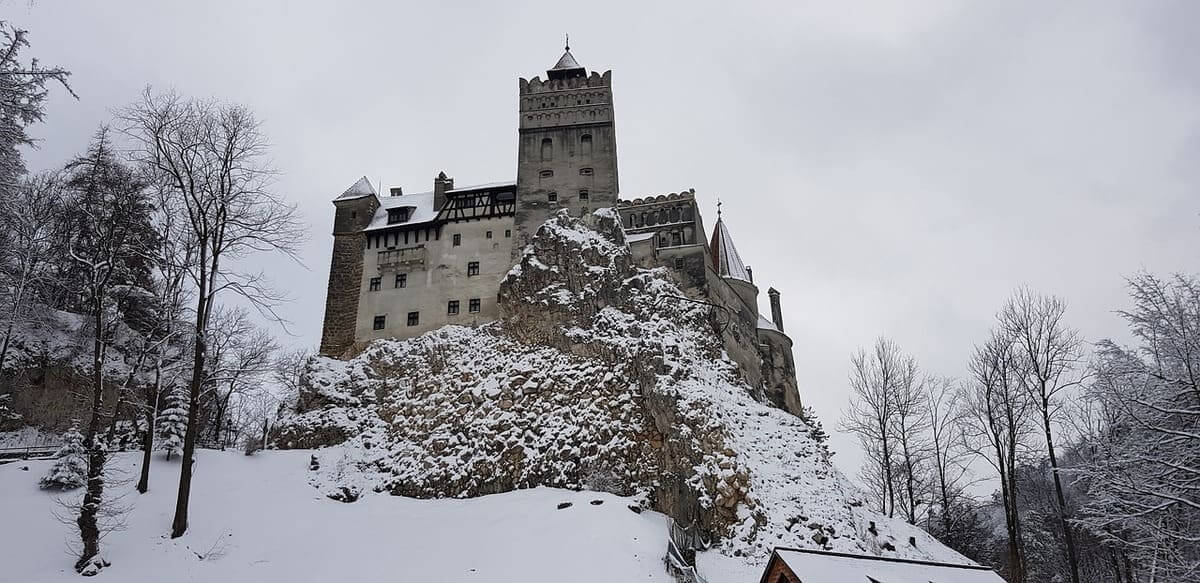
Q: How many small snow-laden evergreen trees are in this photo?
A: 2